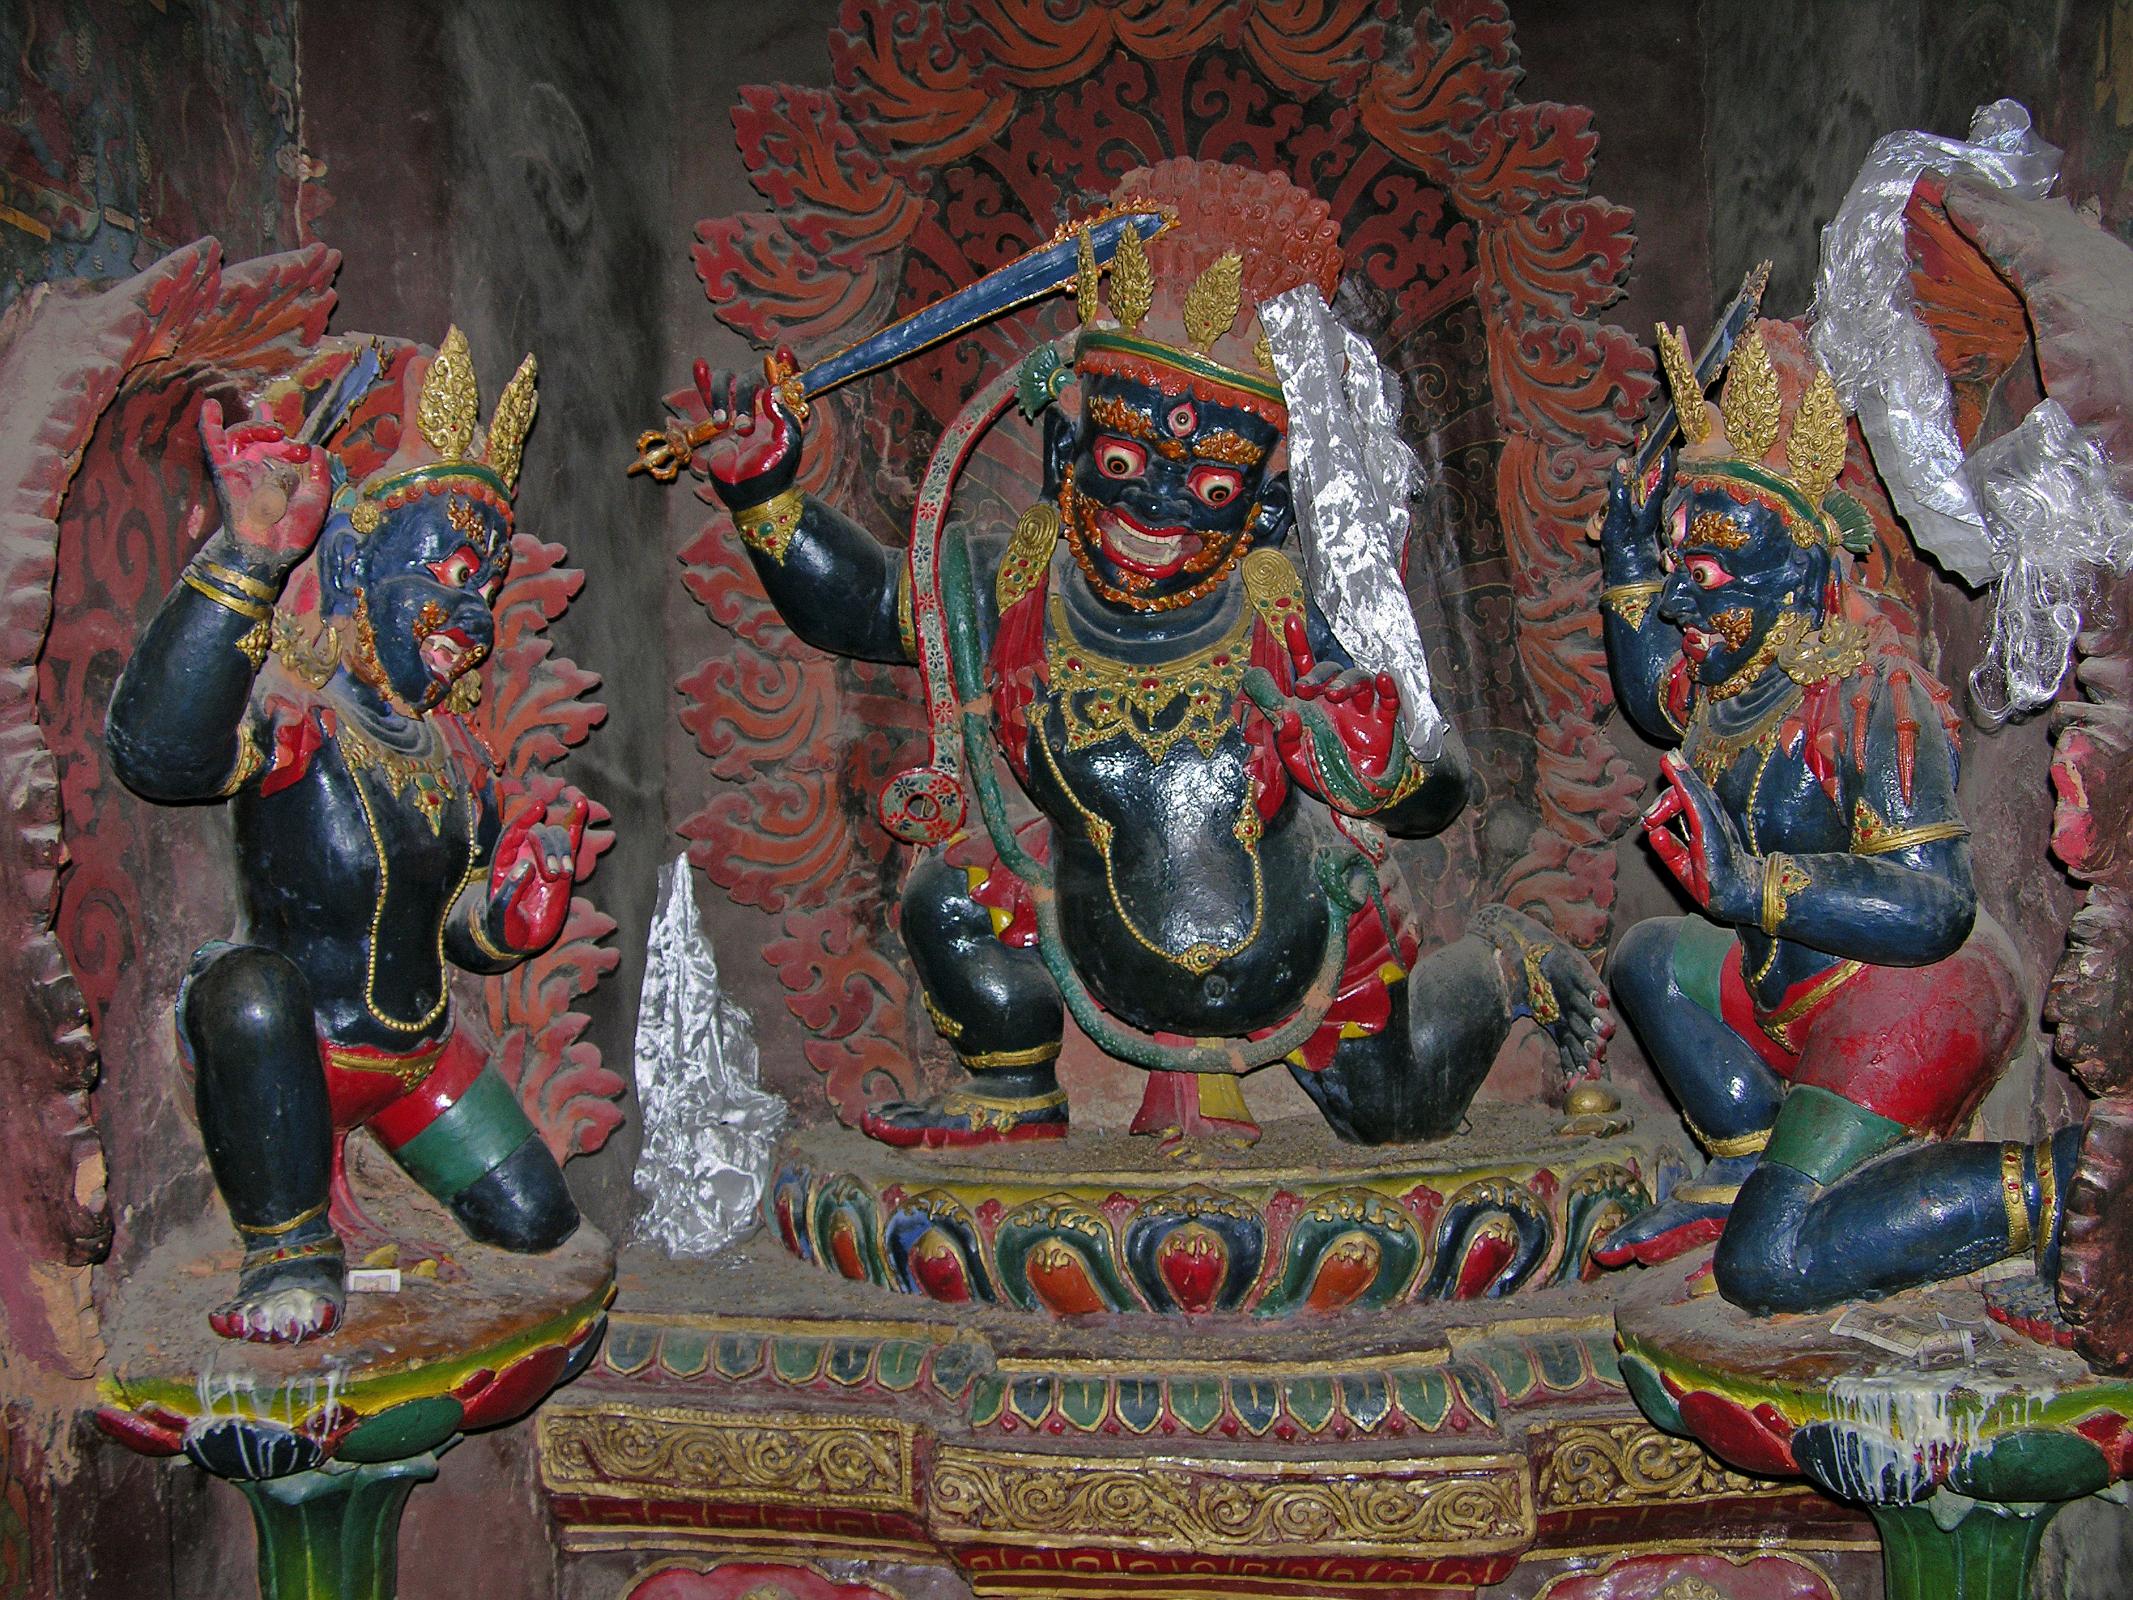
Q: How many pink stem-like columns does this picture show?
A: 0